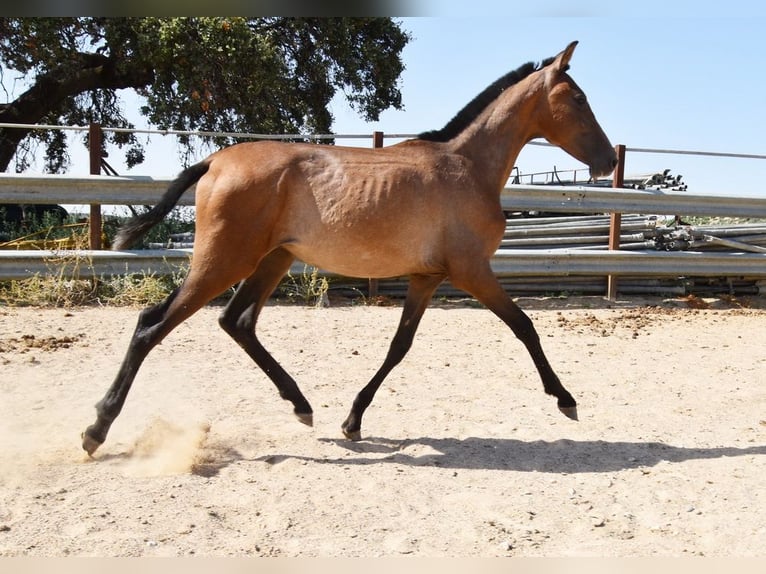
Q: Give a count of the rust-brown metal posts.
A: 3